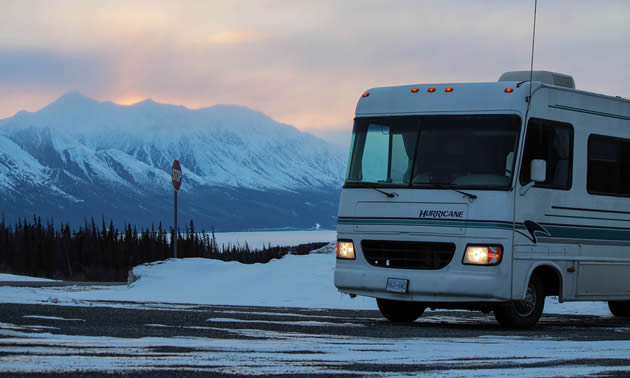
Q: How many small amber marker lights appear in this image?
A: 5